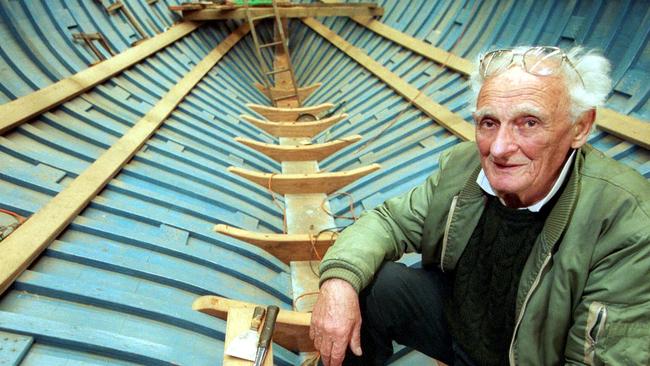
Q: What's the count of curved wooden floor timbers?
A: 7